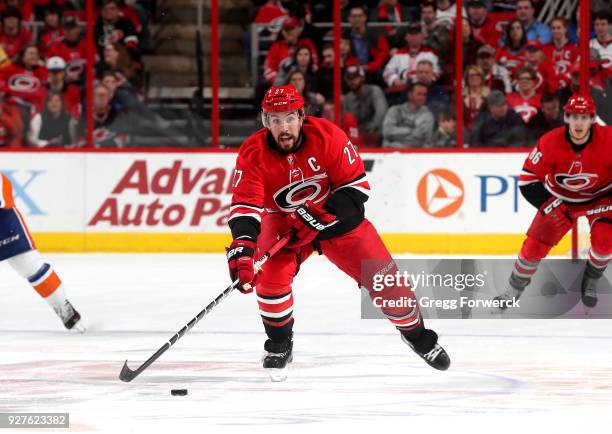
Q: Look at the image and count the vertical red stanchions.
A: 5